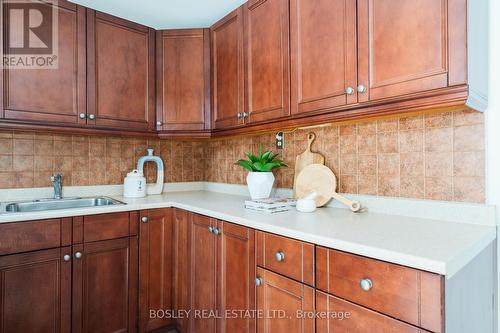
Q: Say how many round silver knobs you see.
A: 15